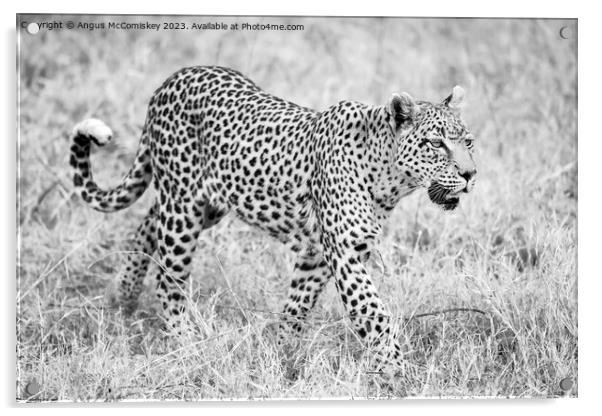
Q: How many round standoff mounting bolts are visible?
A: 4